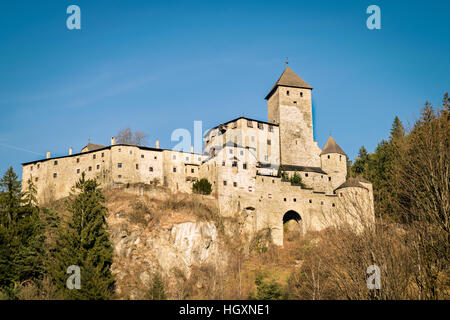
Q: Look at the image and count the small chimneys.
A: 5